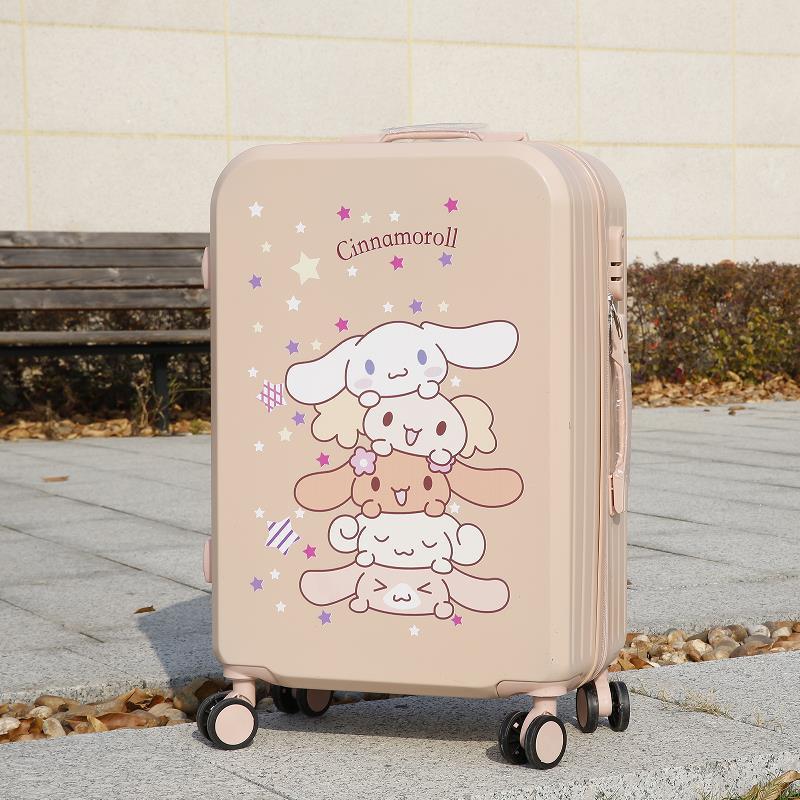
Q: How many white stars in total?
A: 15